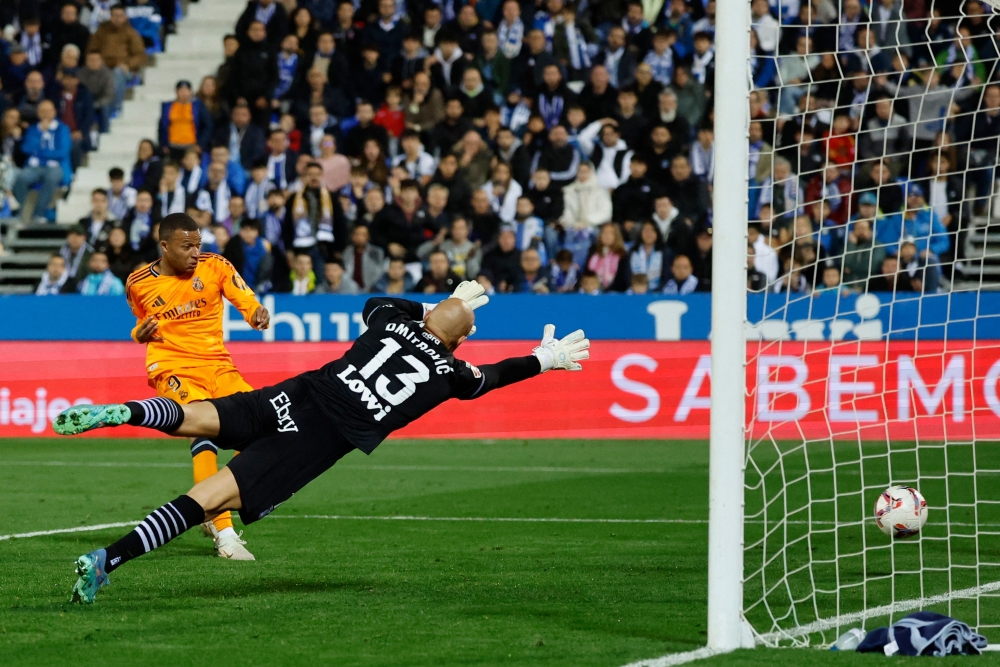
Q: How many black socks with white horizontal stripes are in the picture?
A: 2